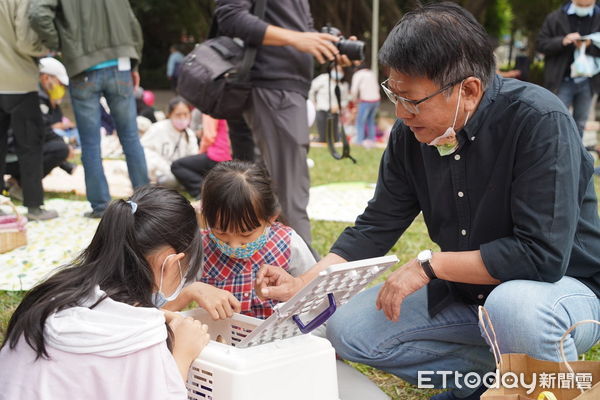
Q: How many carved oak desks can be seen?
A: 0